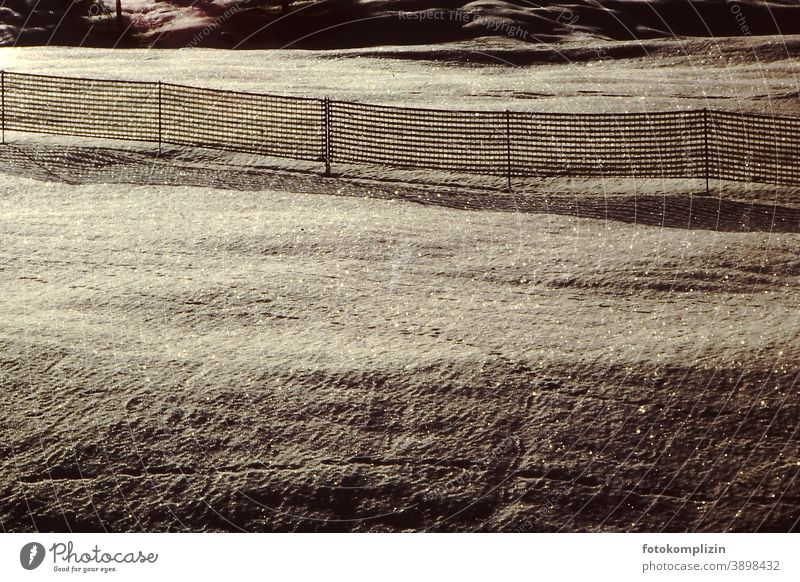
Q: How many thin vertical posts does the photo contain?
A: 5